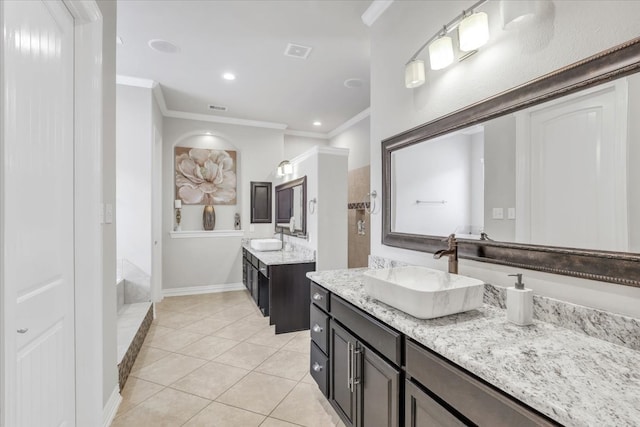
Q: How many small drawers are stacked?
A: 3